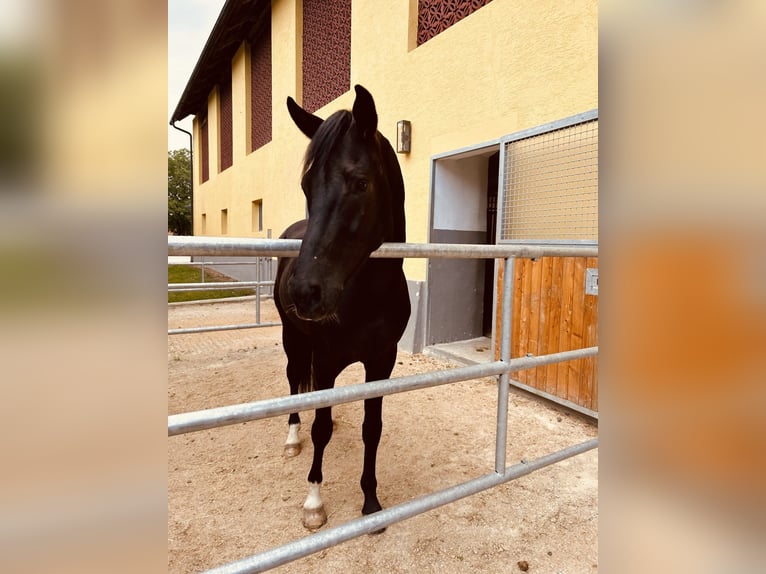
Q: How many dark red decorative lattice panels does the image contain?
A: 5